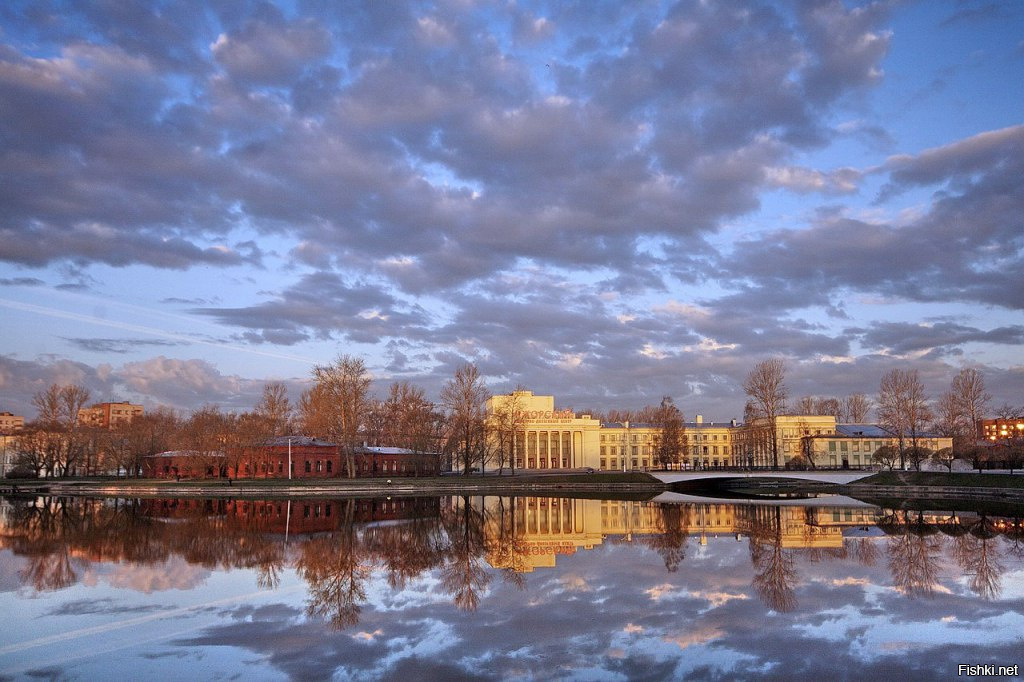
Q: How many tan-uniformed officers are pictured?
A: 0